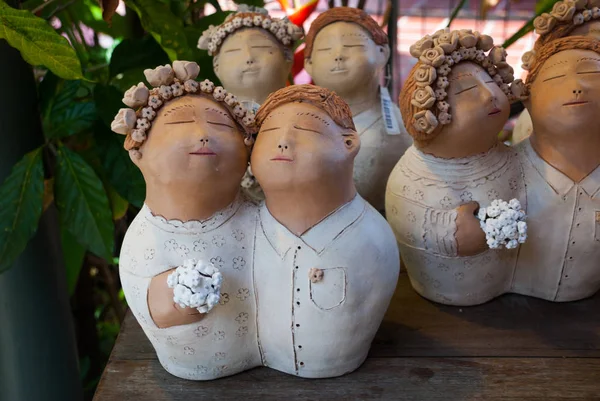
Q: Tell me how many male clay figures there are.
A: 3